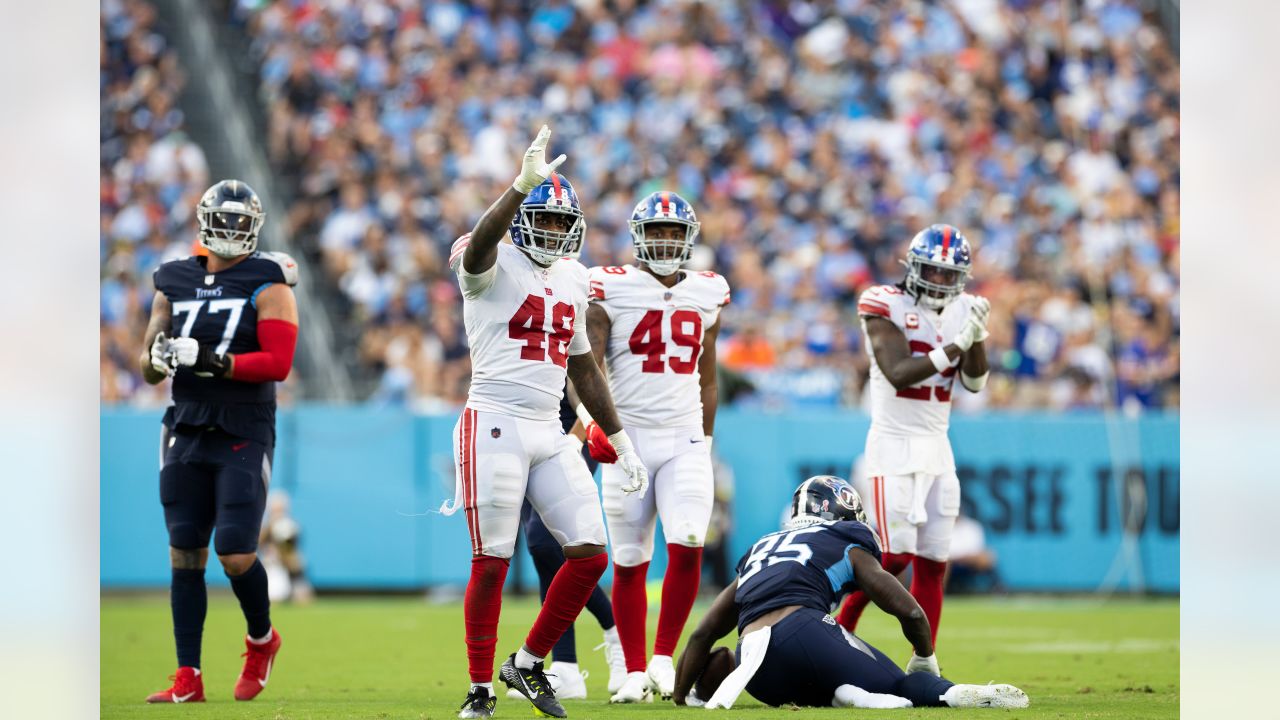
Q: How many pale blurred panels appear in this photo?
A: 2